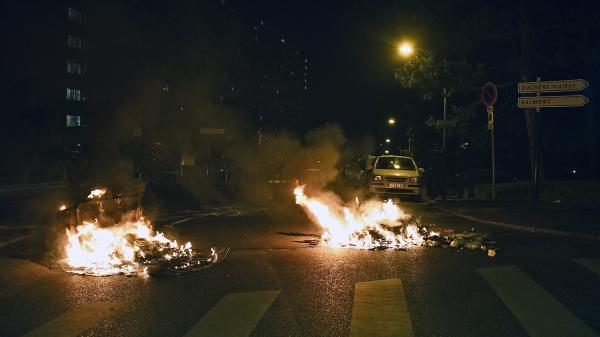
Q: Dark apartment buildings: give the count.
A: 2